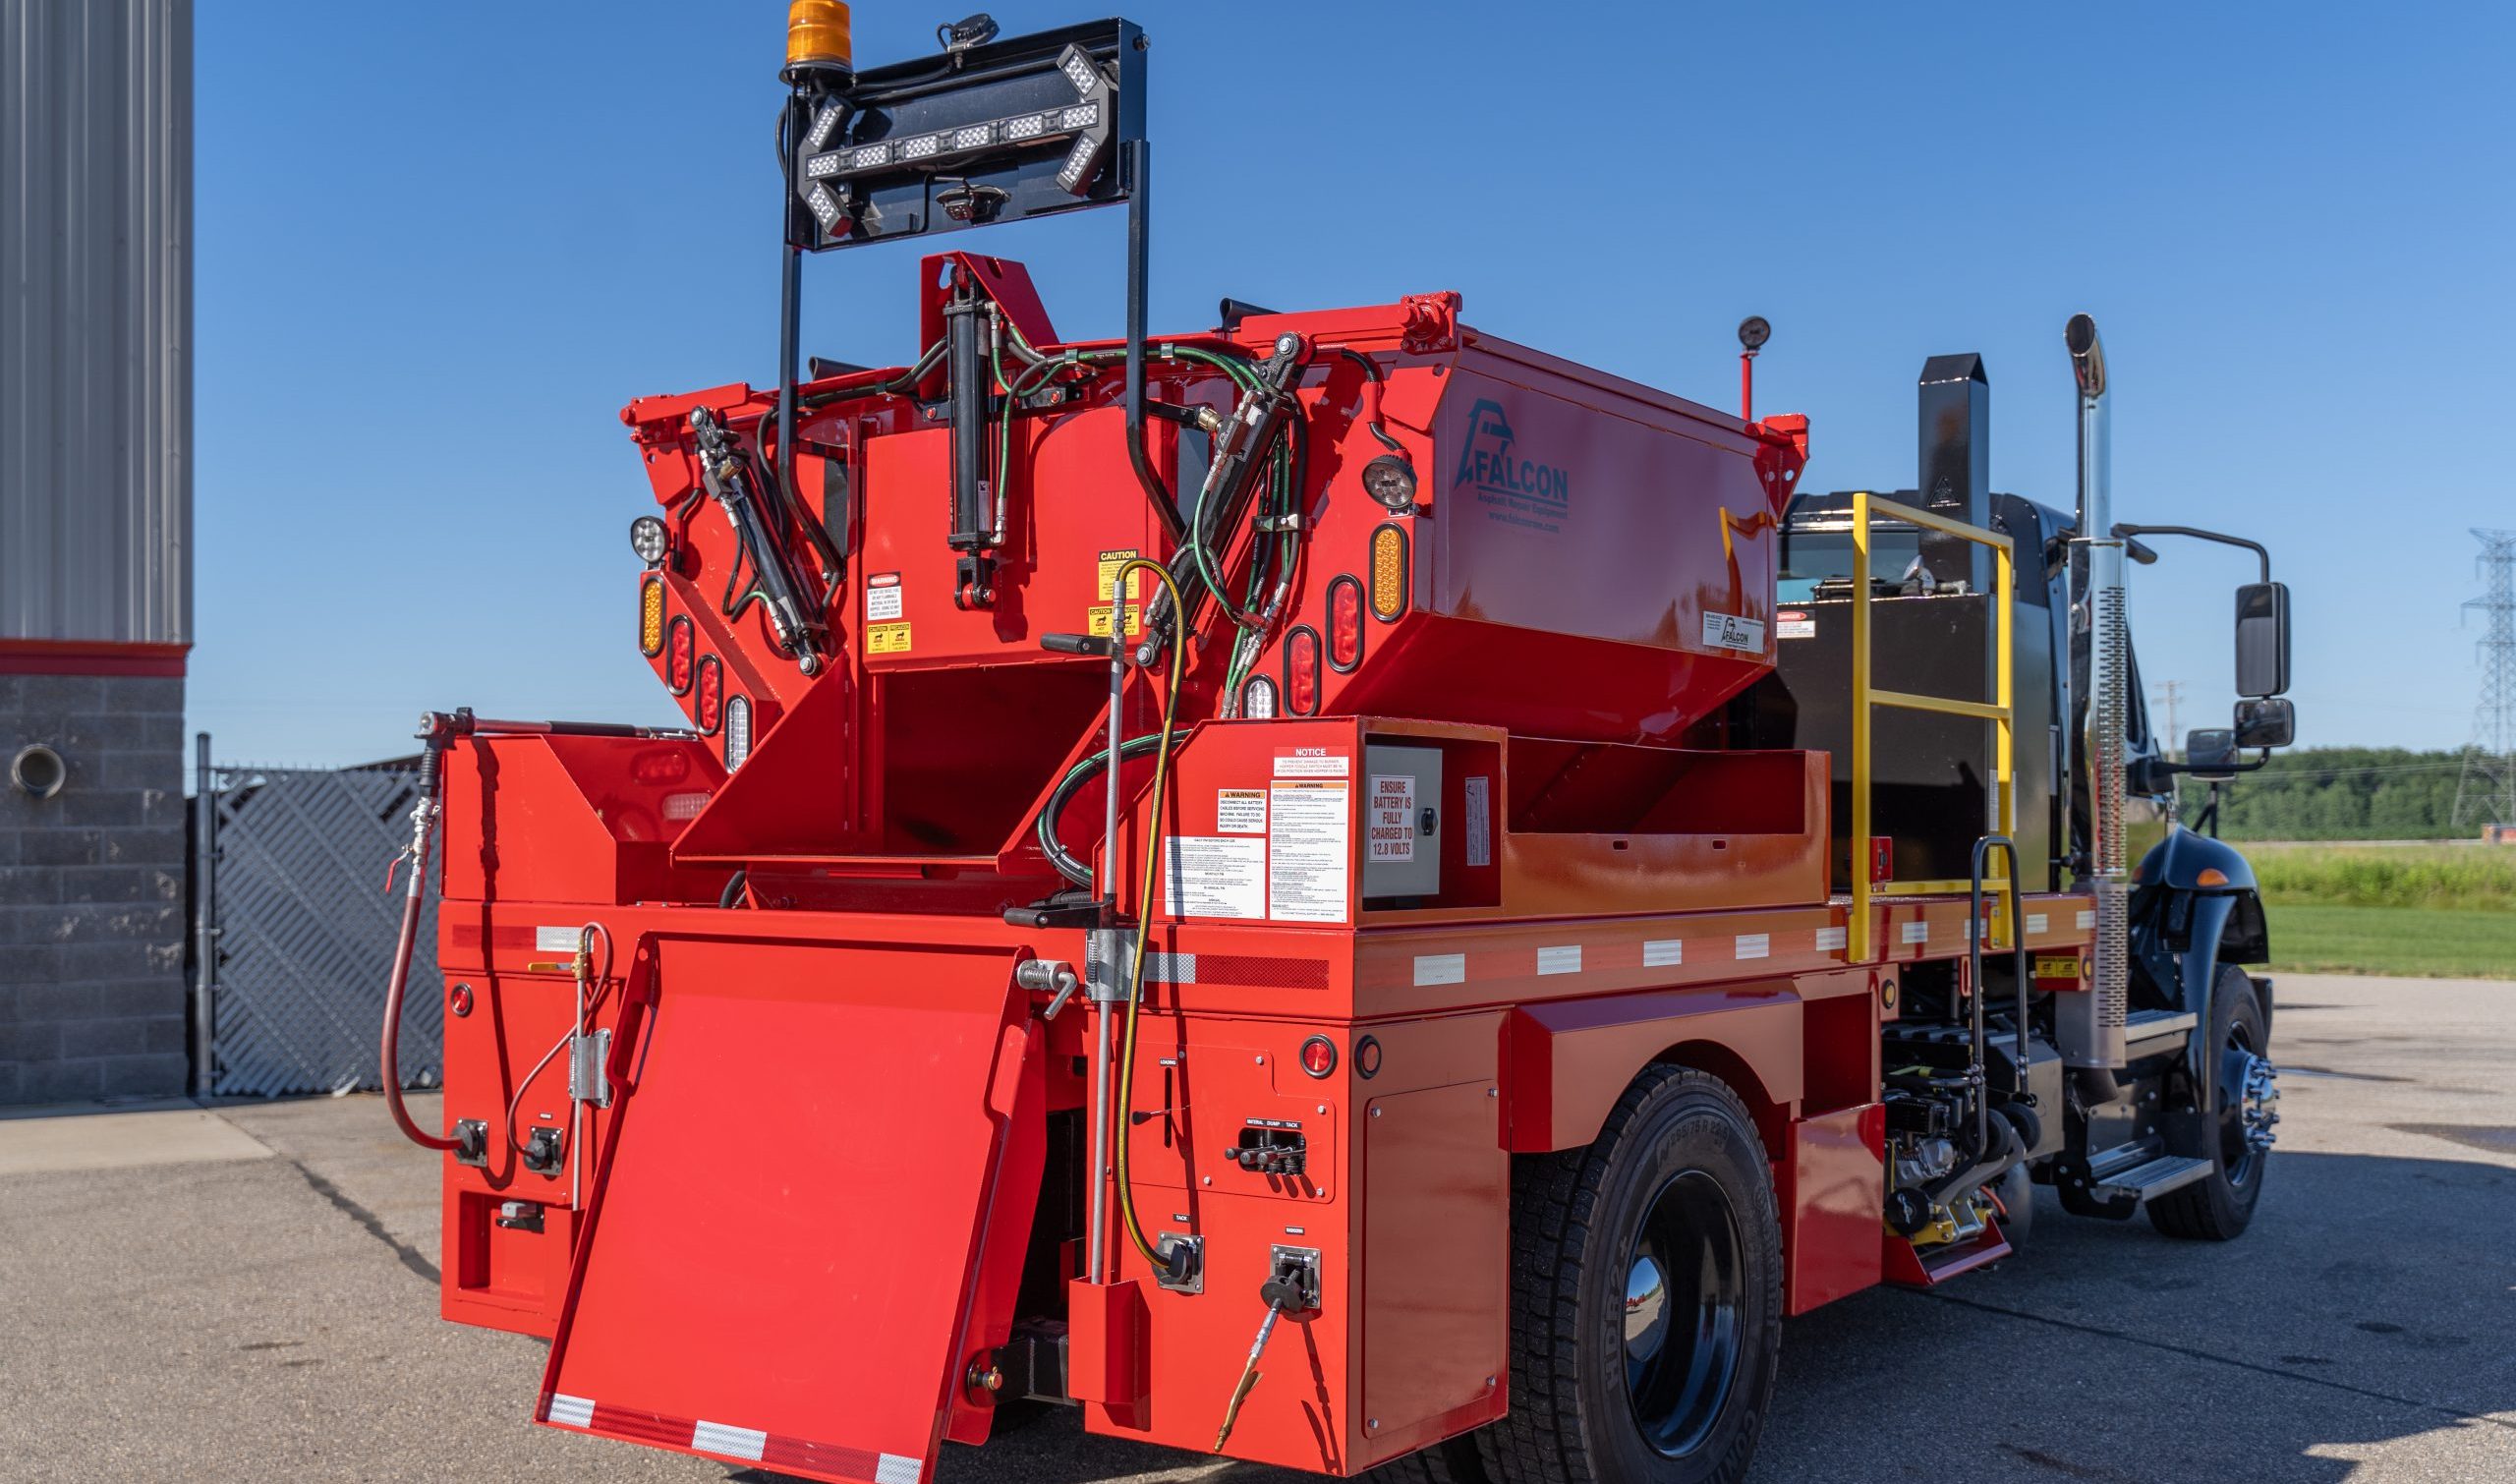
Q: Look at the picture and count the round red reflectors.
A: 3